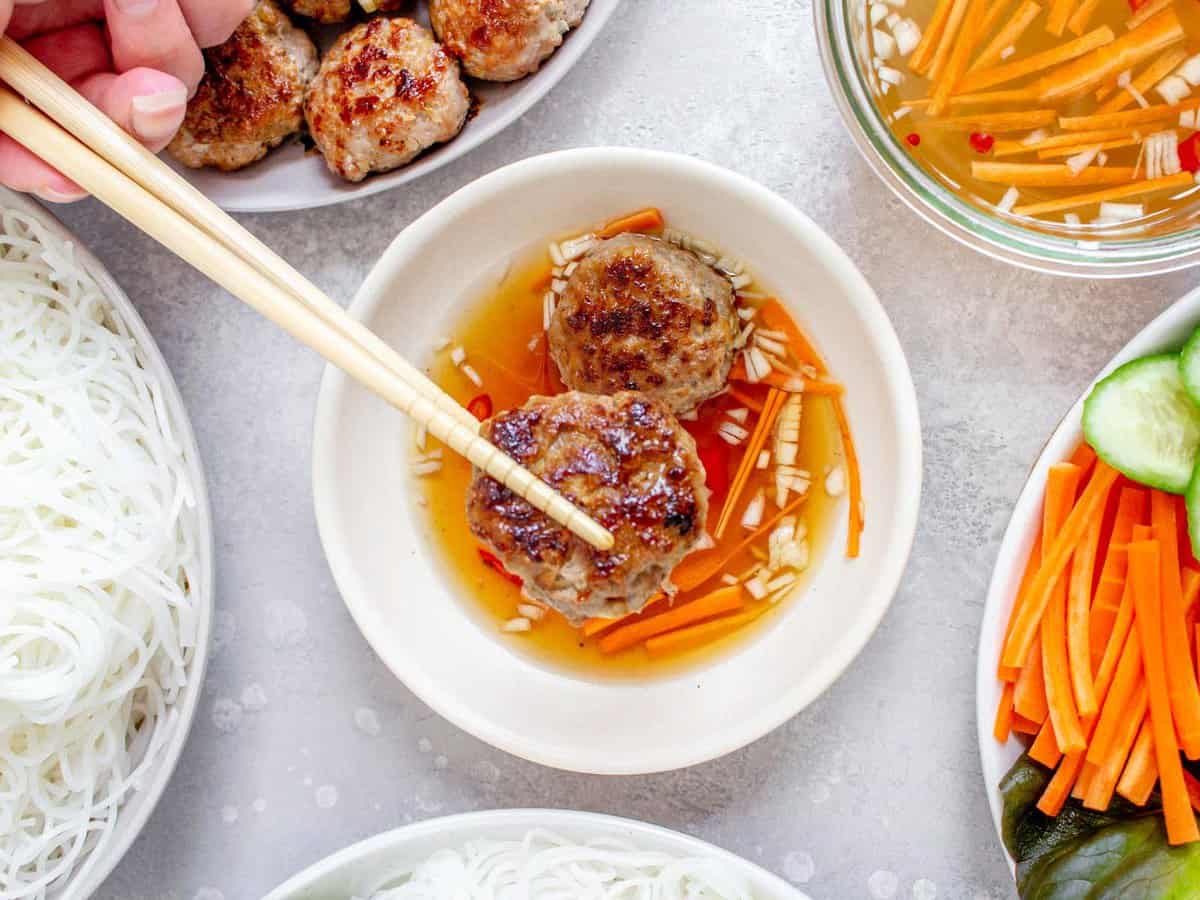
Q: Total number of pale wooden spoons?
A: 0